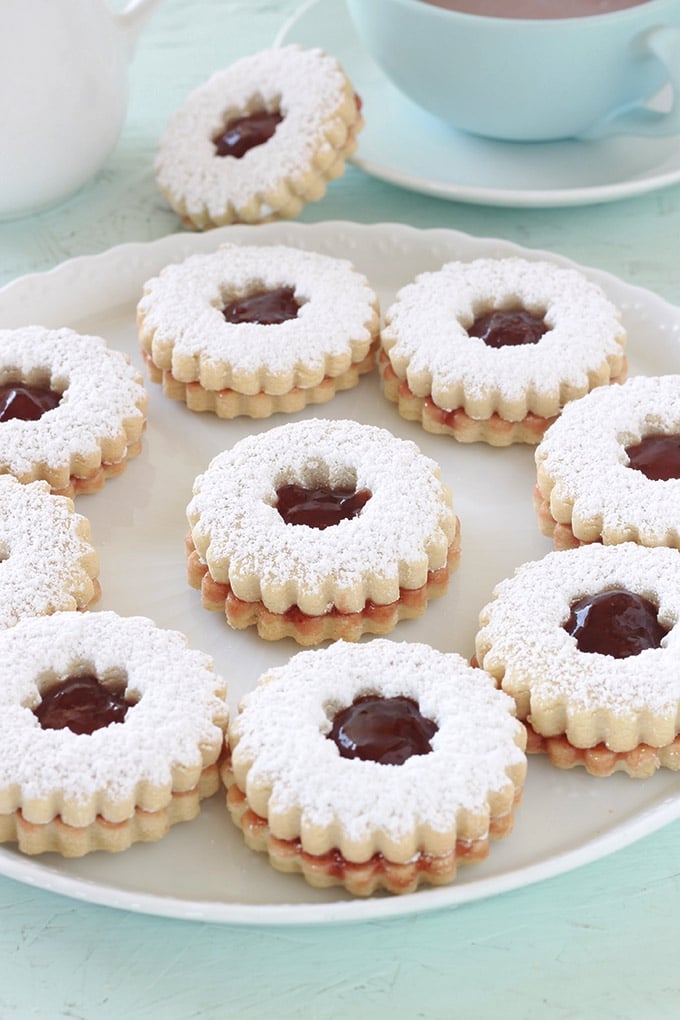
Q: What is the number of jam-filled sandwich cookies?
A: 10